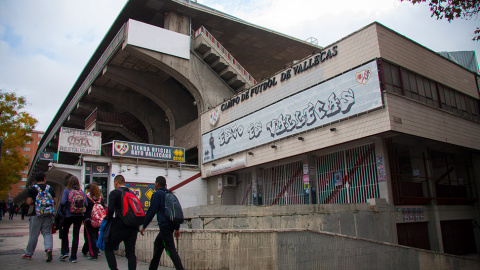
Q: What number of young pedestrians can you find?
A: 5